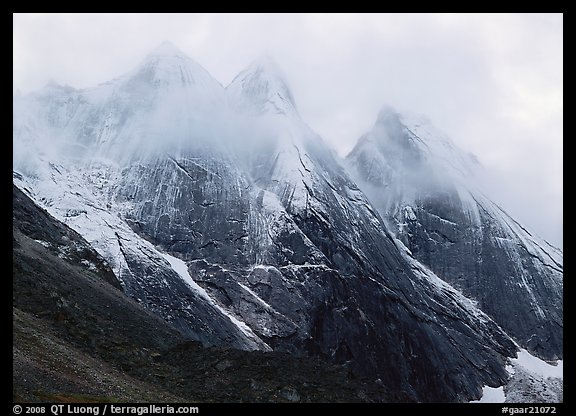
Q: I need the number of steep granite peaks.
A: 3